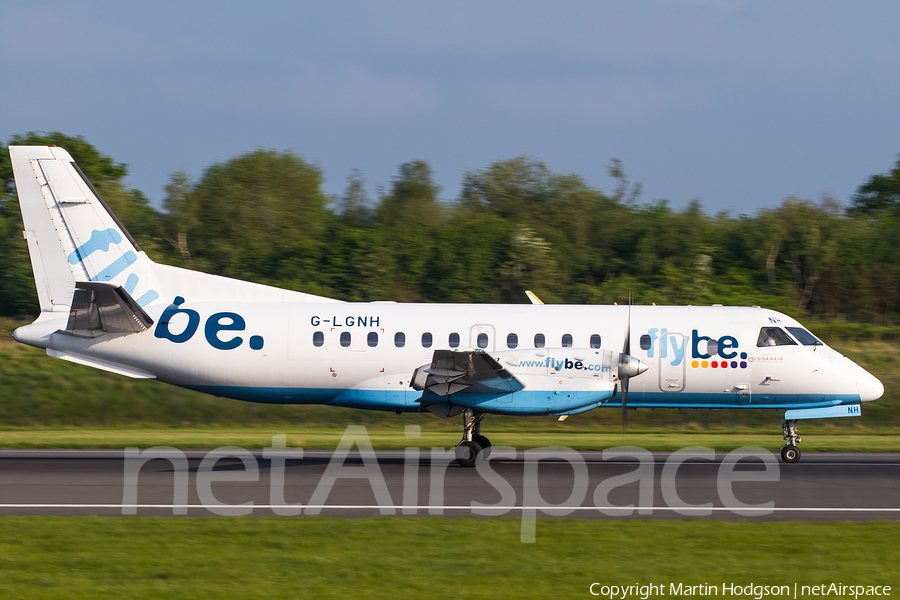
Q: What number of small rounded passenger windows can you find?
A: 13